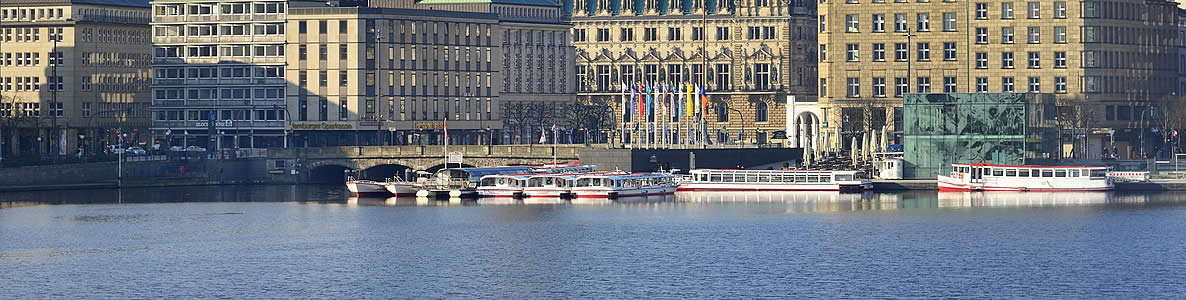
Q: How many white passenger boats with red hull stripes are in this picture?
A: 7